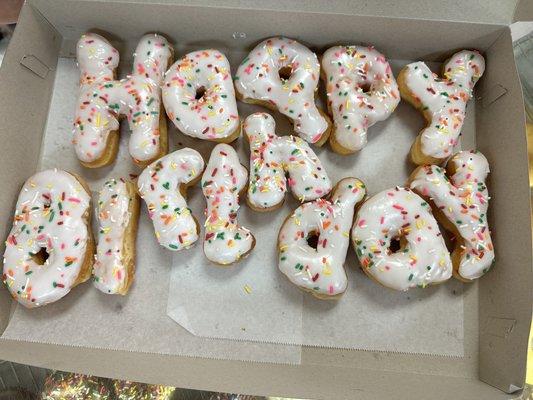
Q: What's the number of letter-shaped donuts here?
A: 13